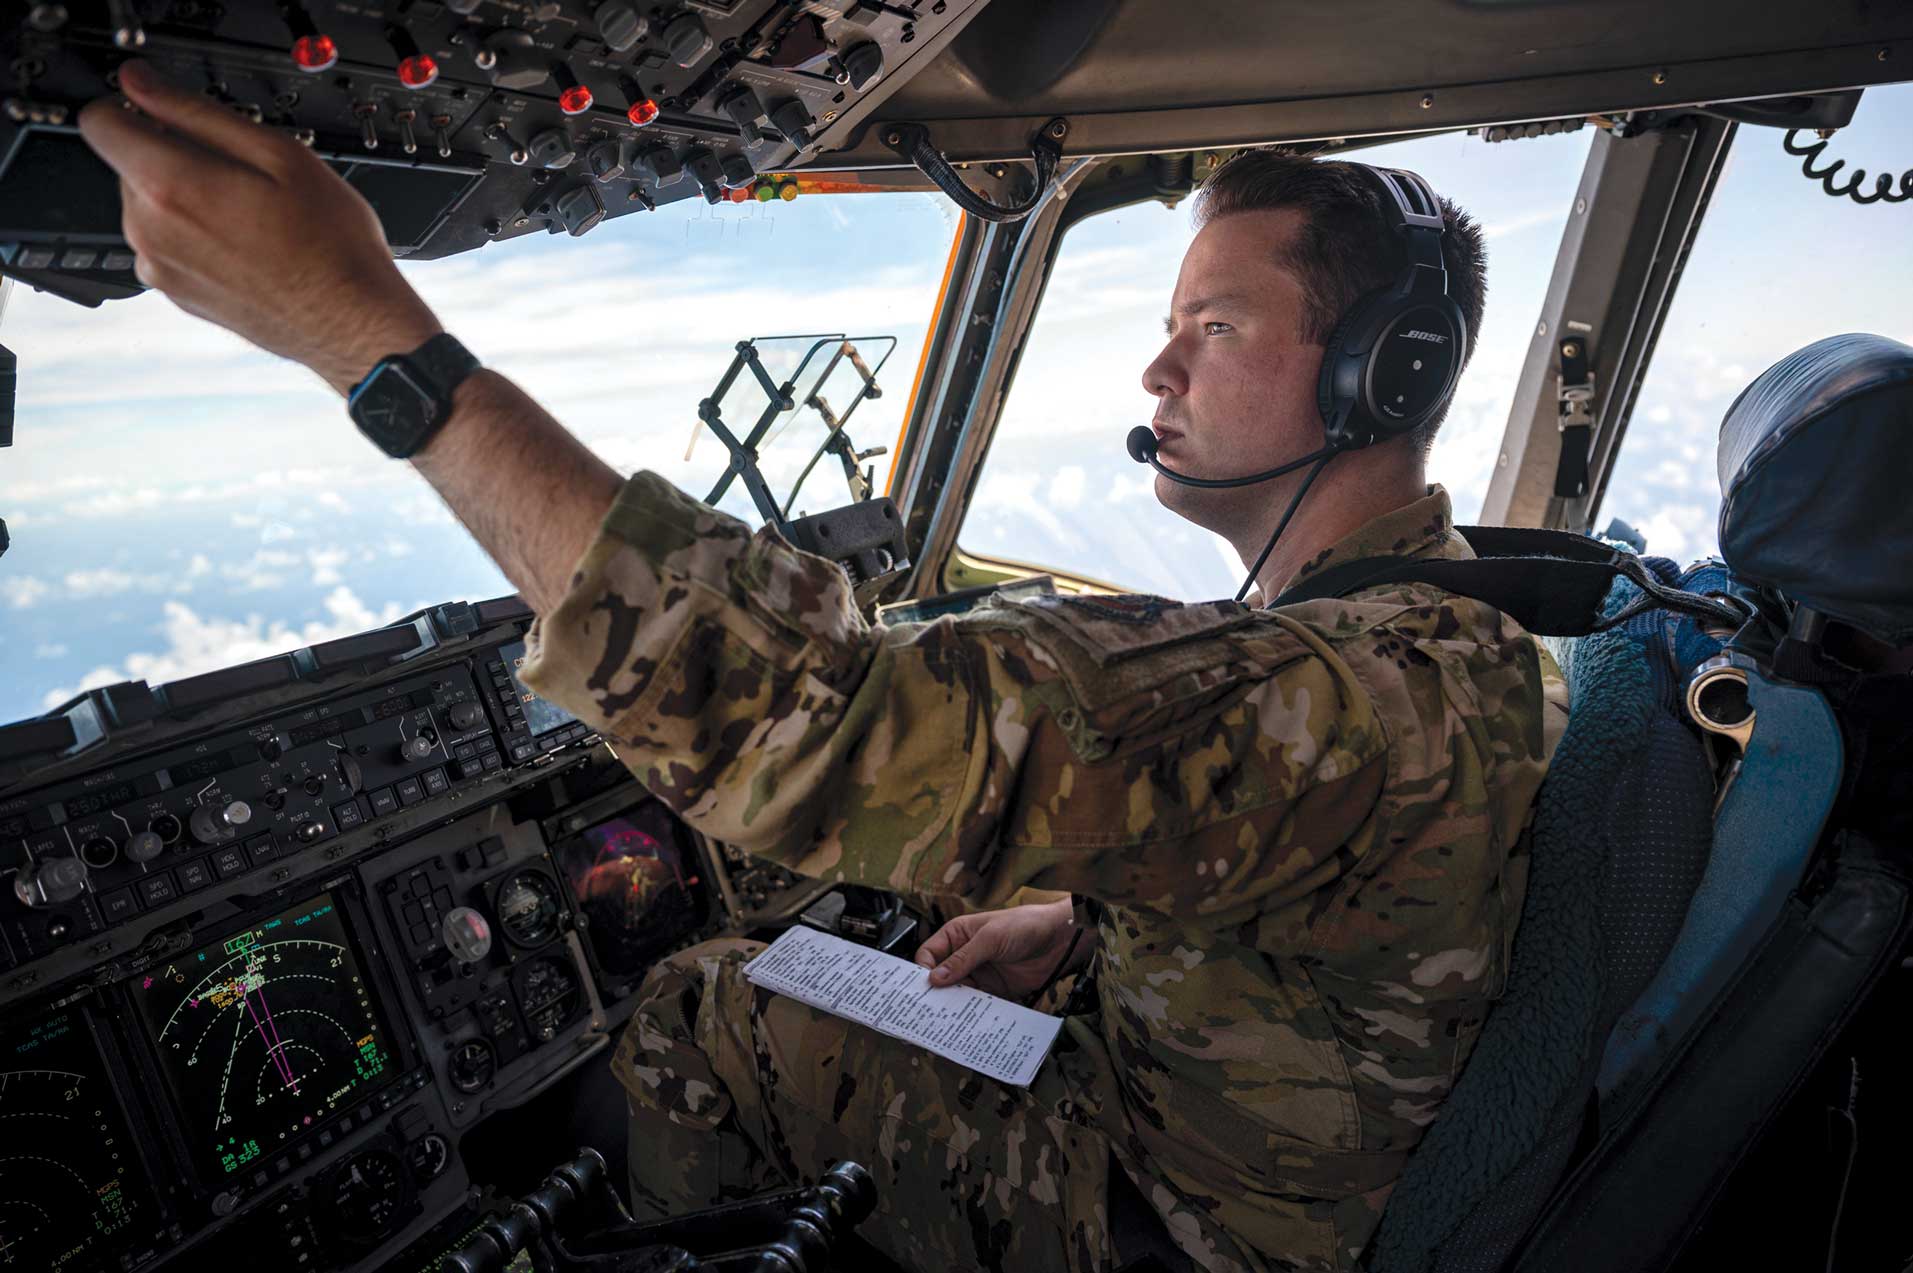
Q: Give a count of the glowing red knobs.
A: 4